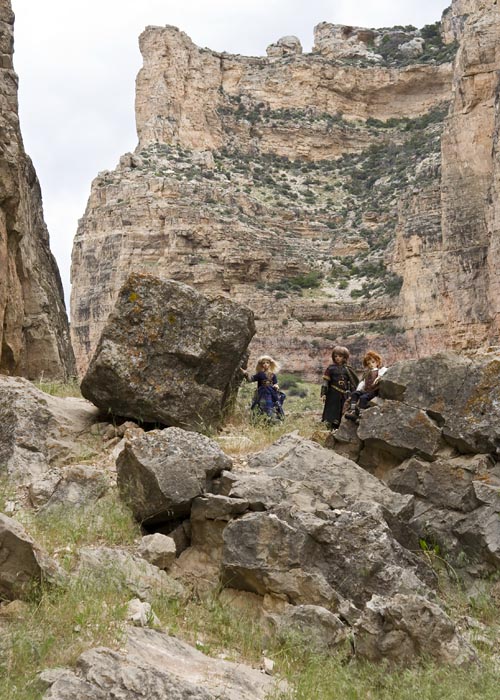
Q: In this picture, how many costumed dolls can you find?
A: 3